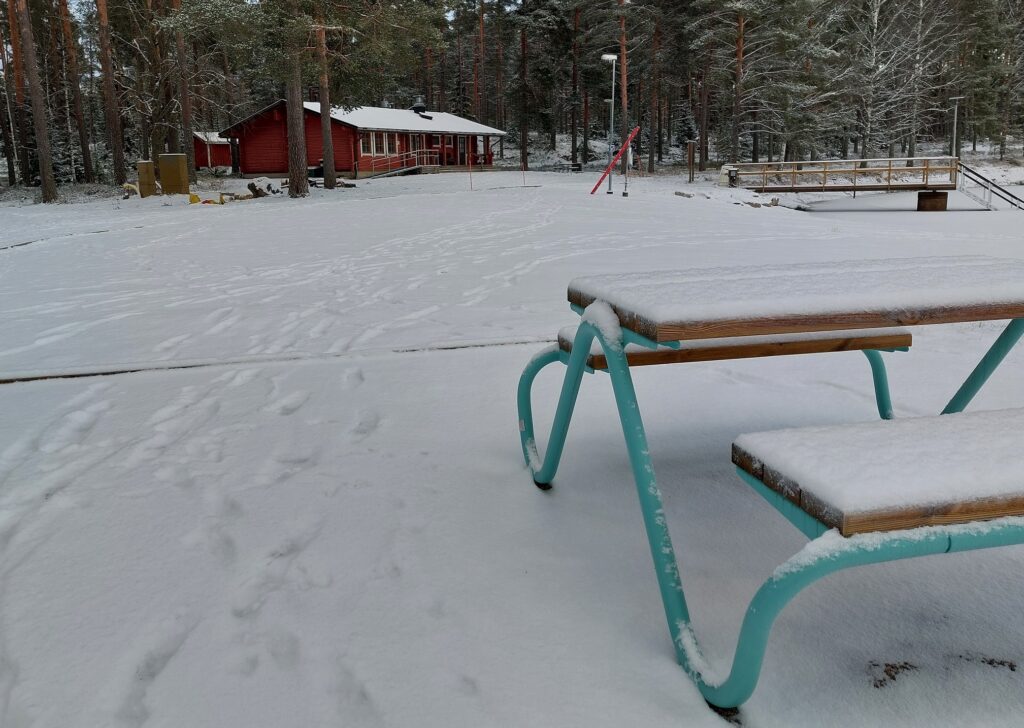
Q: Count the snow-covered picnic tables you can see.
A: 1